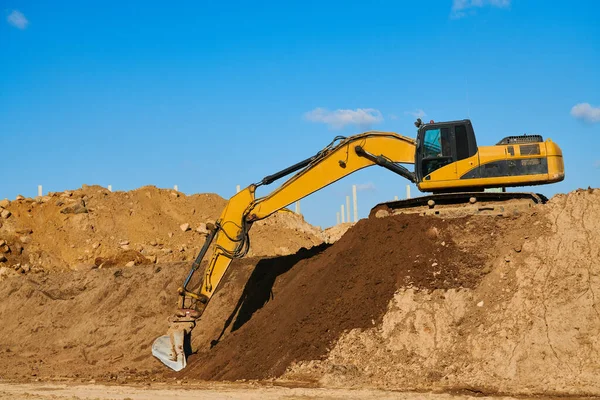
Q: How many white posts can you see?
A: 11